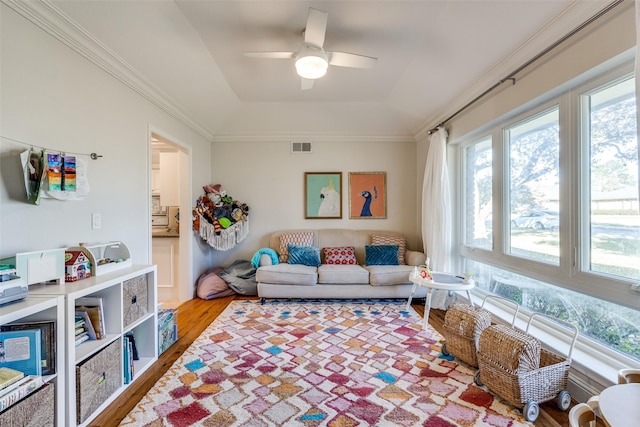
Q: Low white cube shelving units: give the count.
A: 2